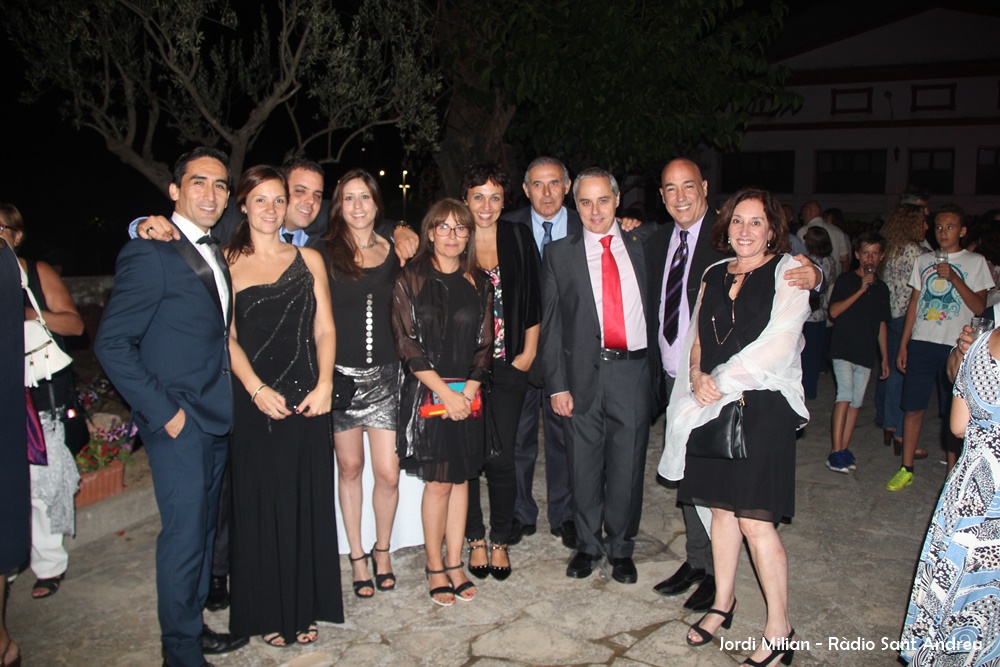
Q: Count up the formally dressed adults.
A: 10